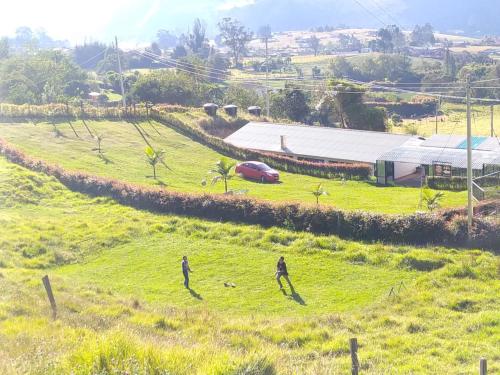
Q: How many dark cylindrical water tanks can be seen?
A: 3